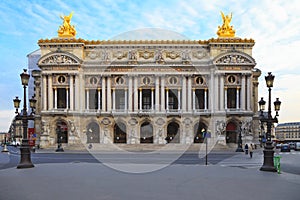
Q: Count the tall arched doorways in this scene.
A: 7